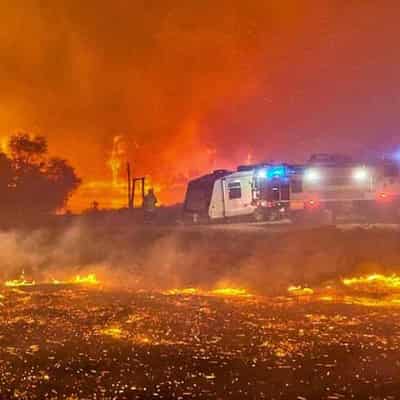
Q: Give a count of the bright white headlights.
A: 2